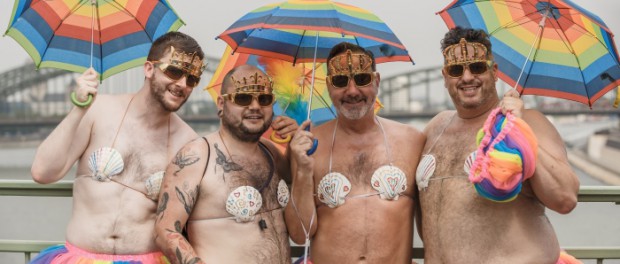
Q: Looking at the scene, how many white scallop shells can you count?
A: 8